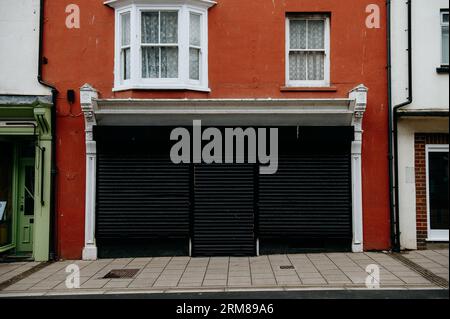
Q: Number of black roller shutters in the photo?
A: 3